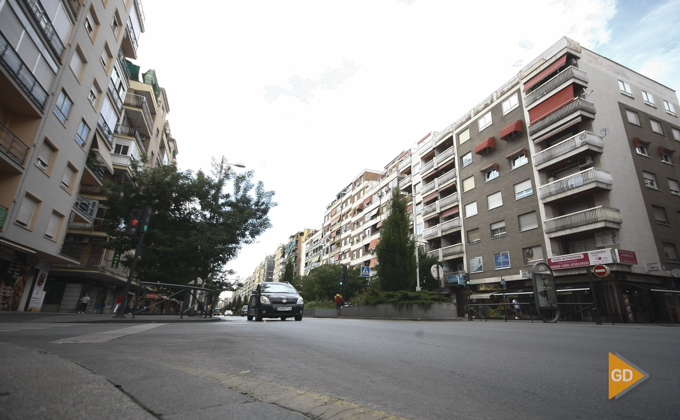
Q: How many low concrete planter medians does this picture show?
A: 1